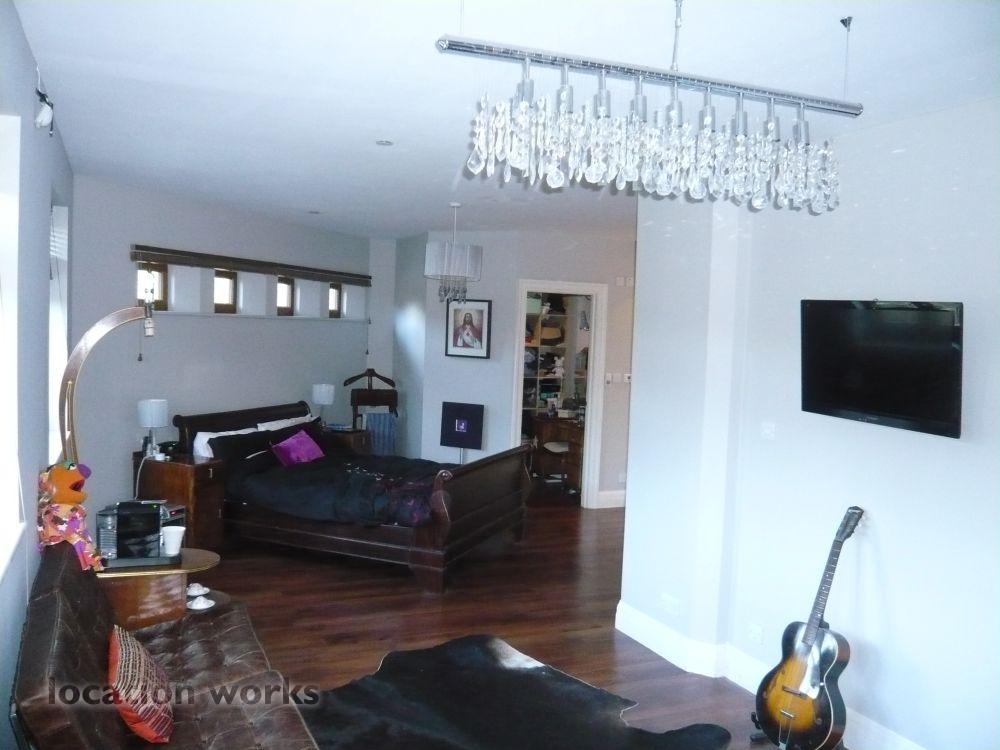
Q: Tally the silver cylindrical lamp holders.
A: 9